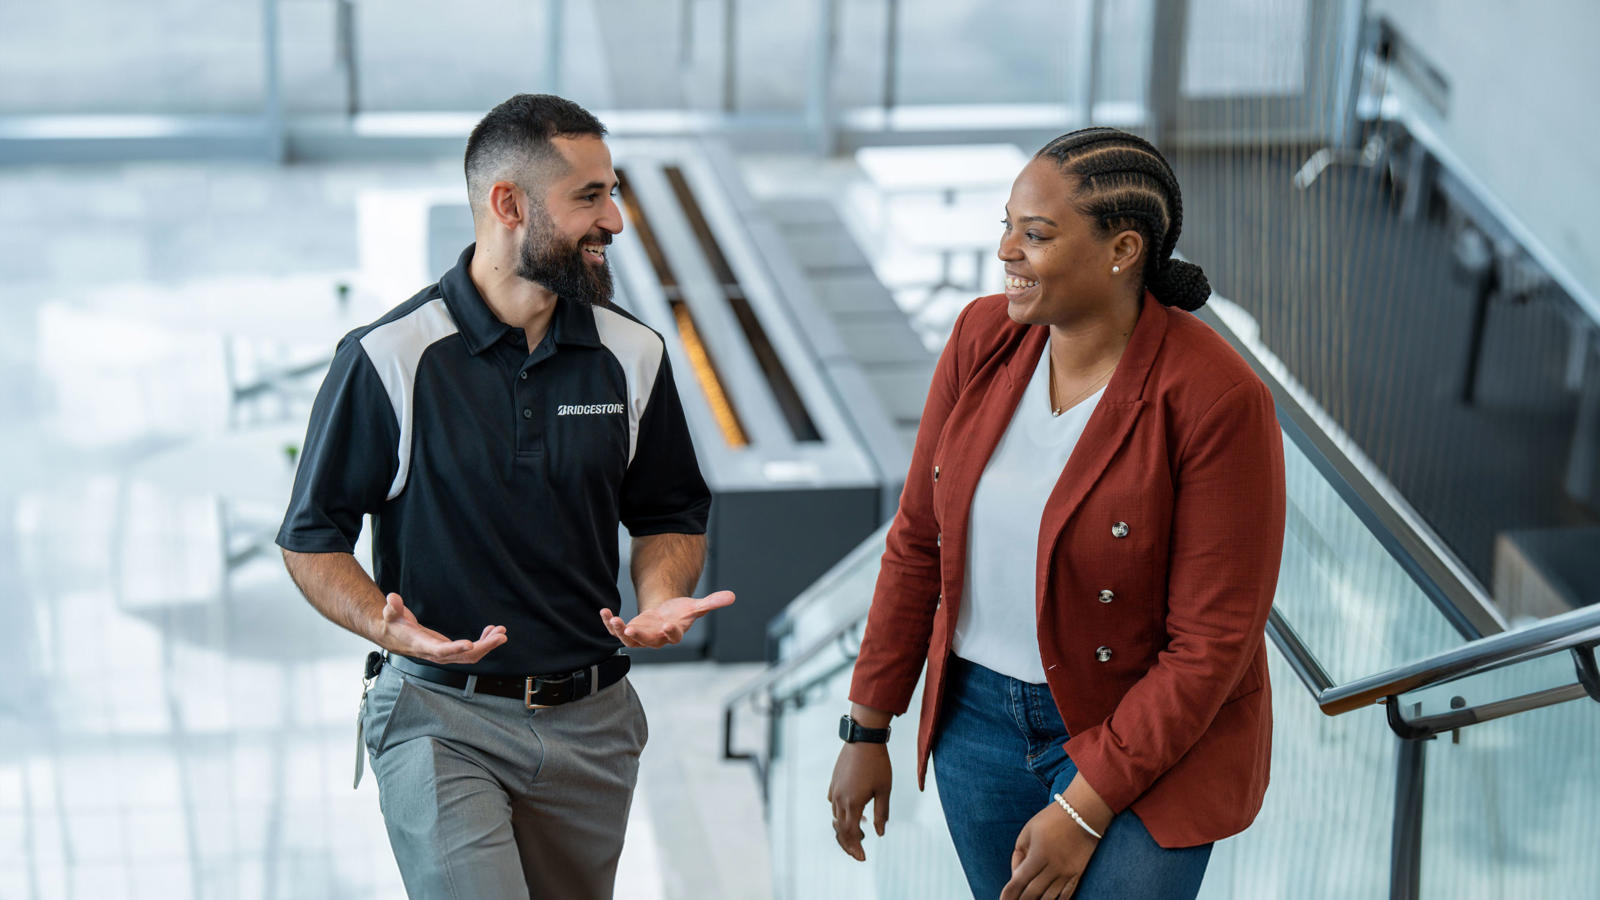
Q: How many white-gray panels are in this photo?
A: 2